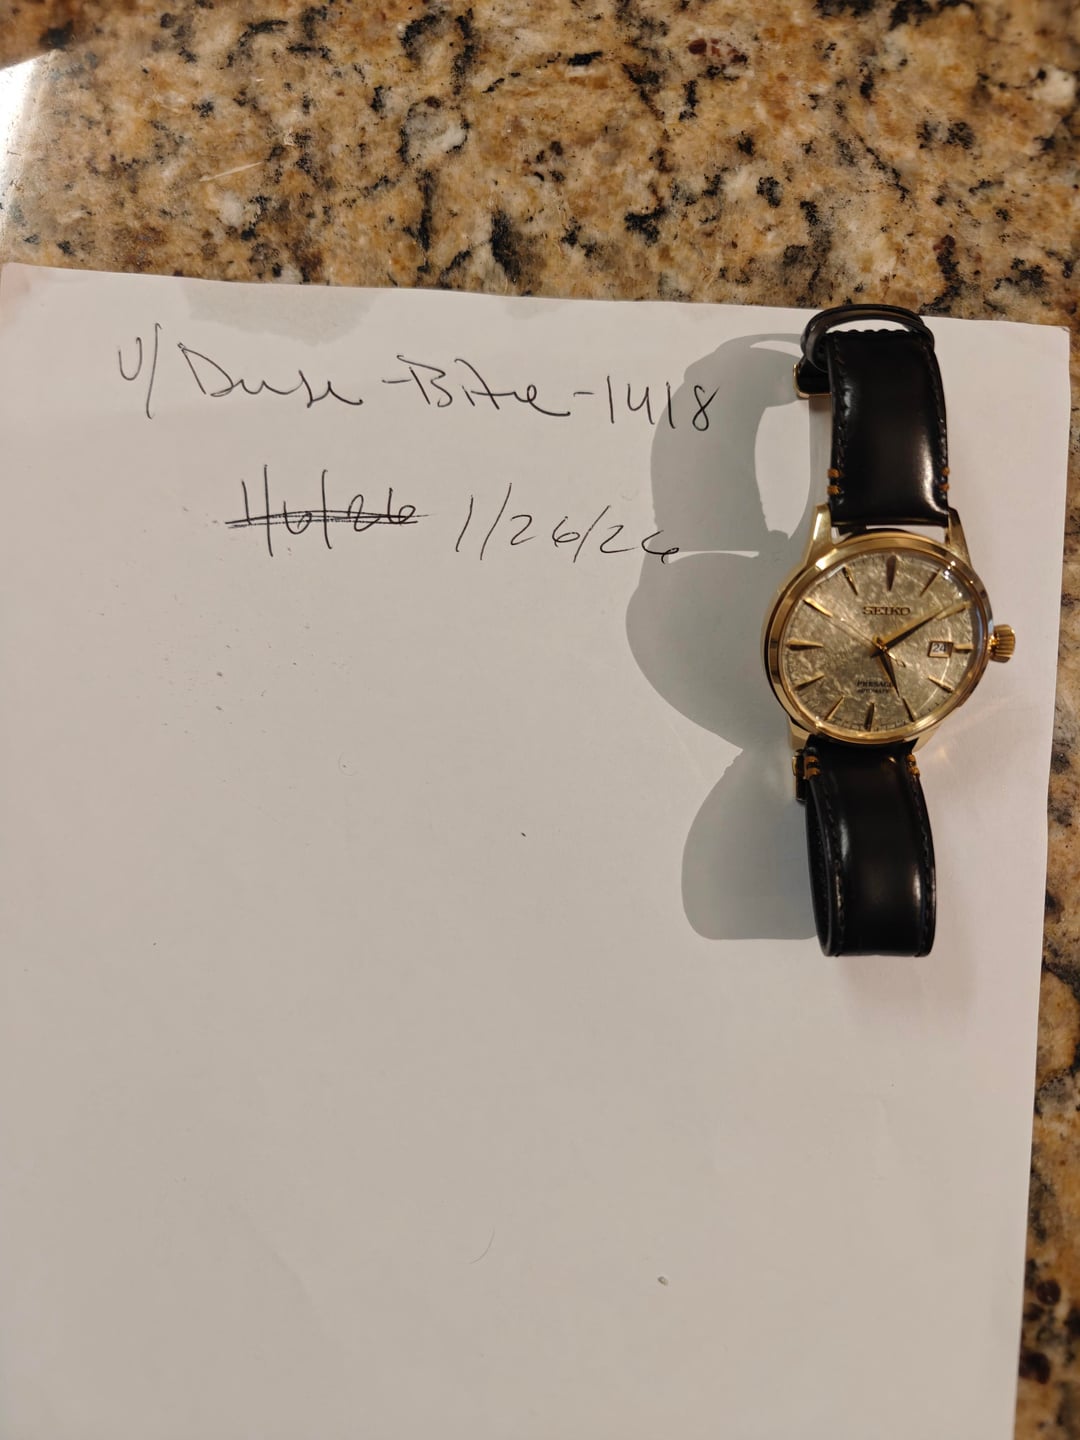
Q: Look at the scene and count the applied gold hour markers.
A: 12